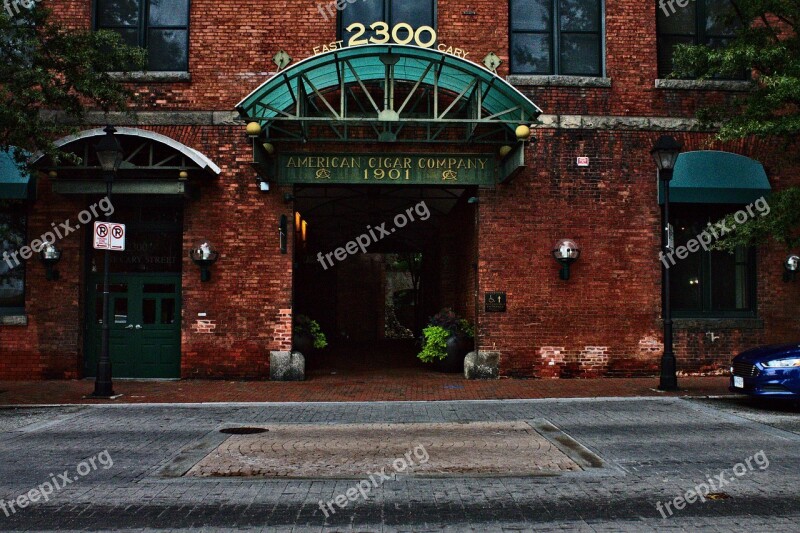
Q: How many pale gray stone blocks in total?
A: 2